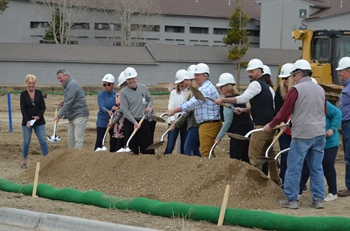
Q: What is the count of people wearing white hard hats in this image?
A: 14